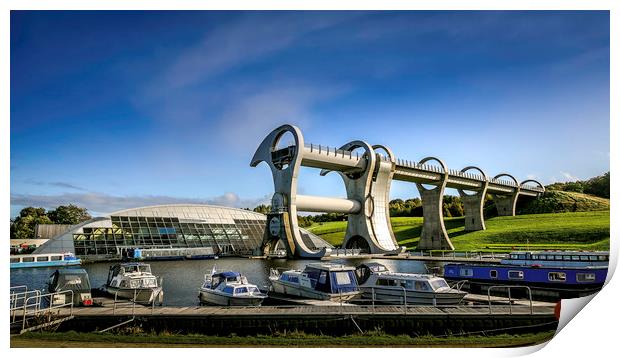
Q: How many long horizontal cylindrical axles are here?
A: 1